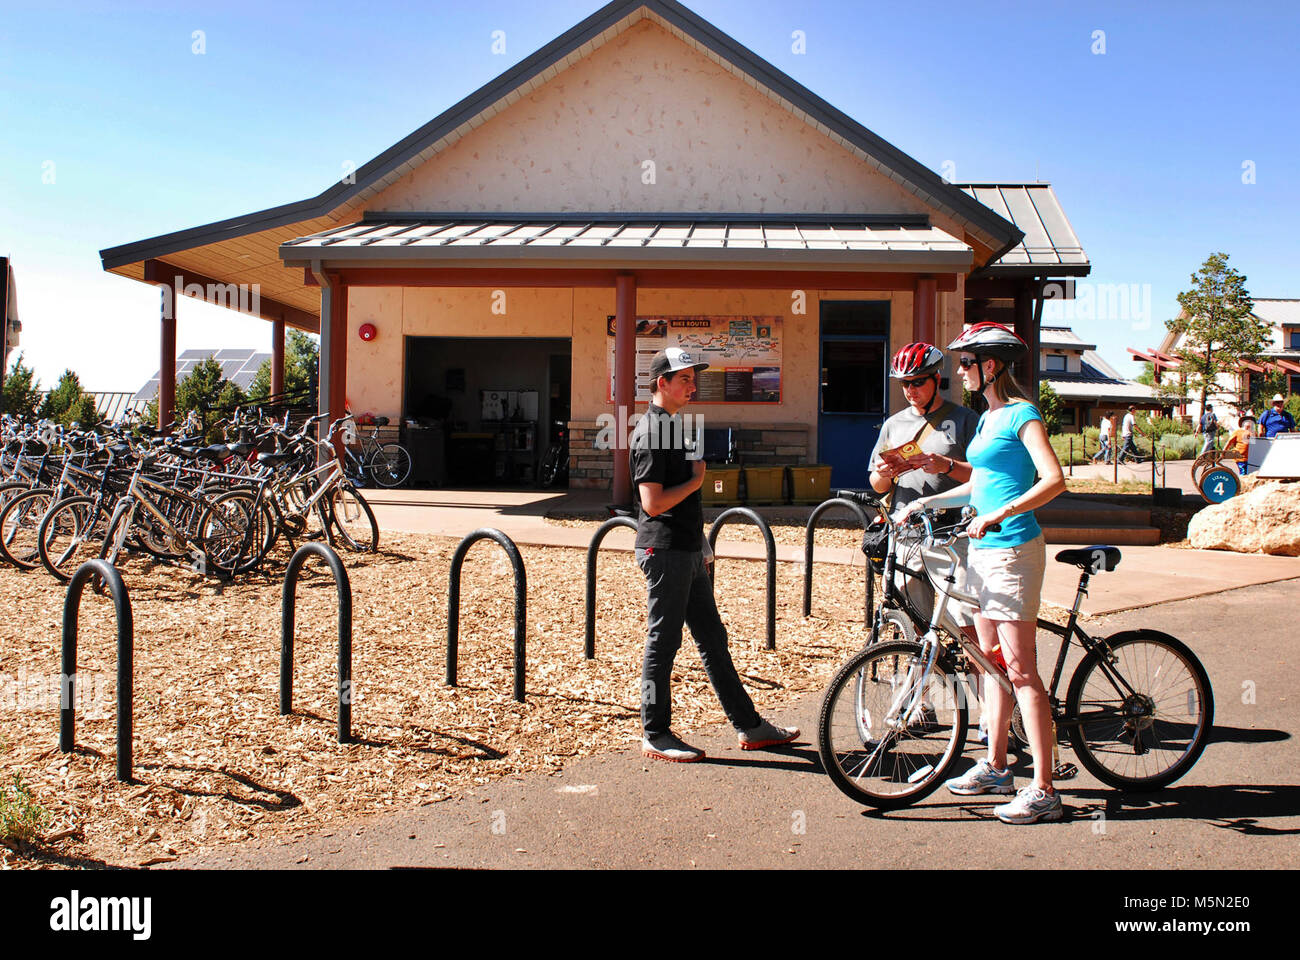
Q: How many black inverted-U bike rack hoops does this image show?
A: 6